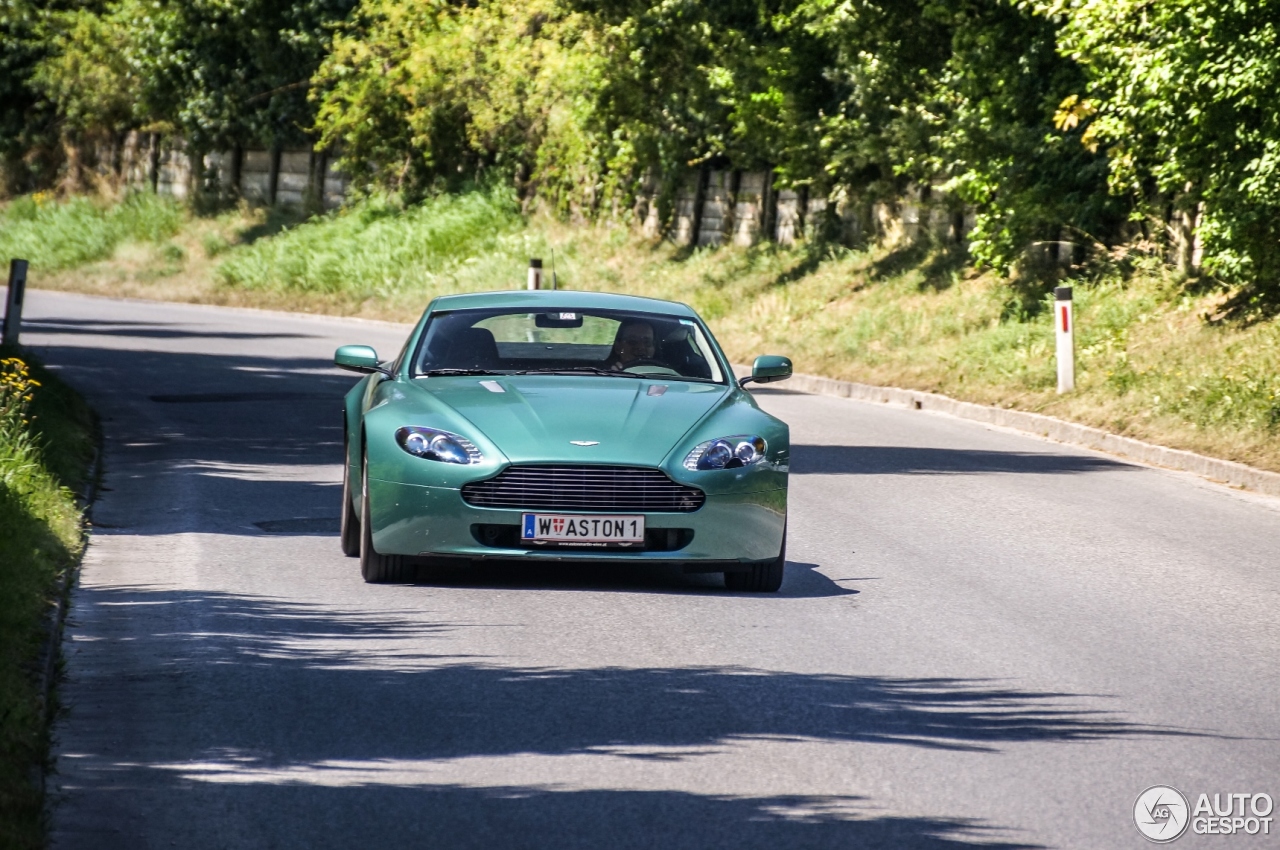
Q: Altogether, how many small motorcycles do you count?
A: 0